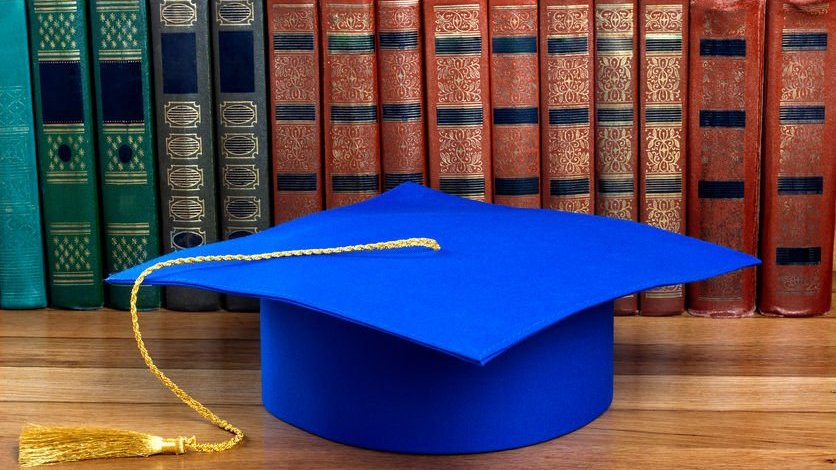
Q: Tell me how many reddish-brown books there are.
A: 10